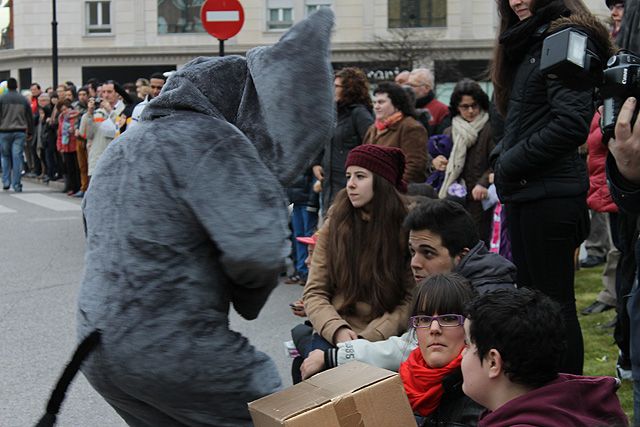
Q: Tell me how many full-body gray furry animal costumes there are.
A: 1